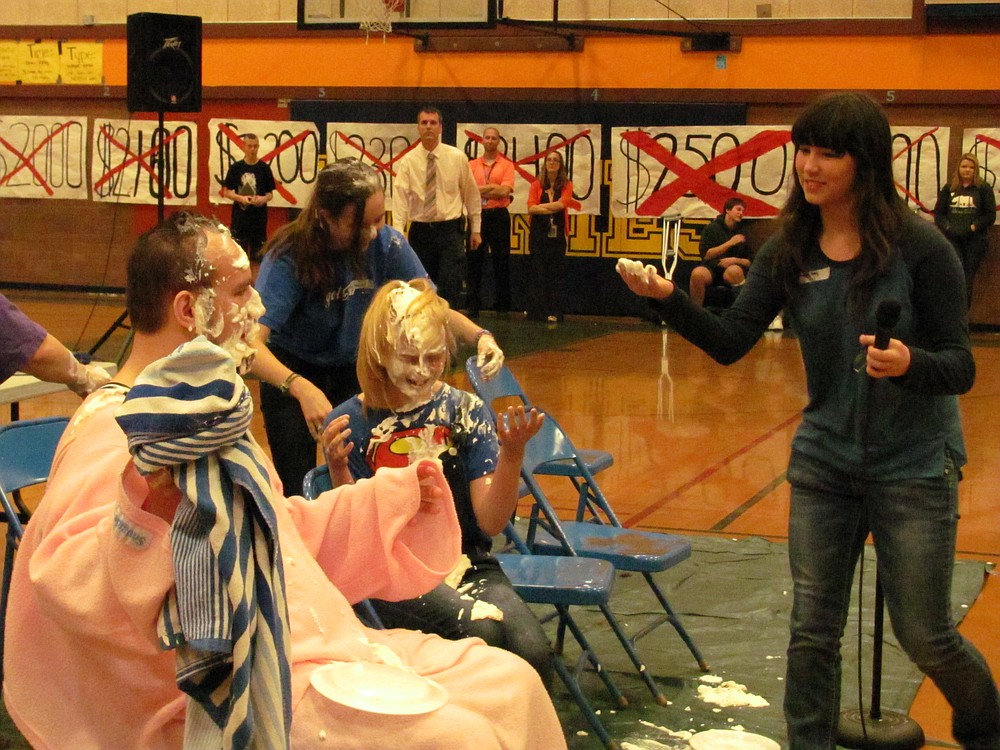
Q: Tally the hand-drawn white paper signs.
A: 8